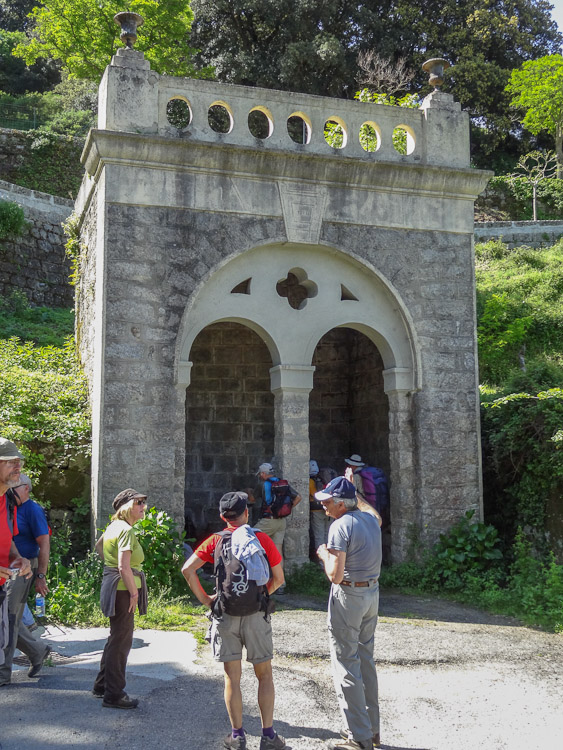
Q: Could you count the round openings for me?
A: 7